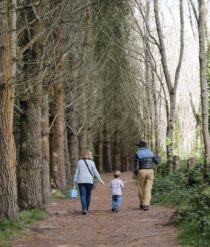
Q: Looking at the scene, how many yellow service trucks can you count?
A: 0